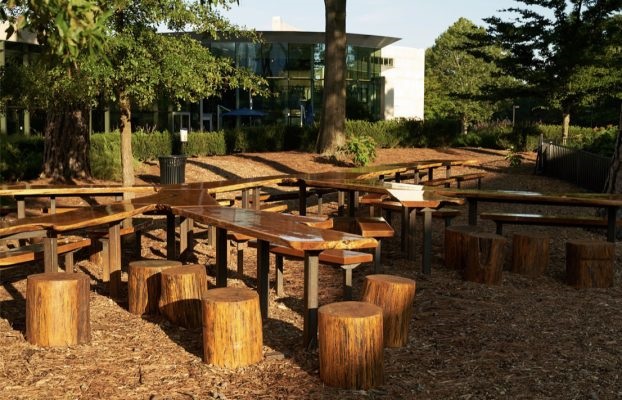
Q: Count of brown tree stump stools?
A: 10